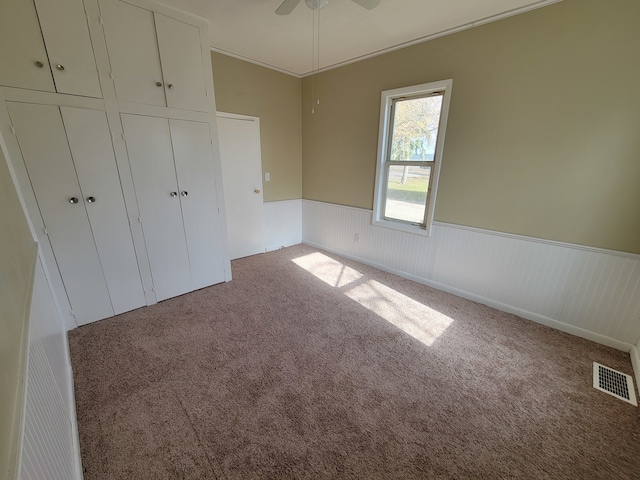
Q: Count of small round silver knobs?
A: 8